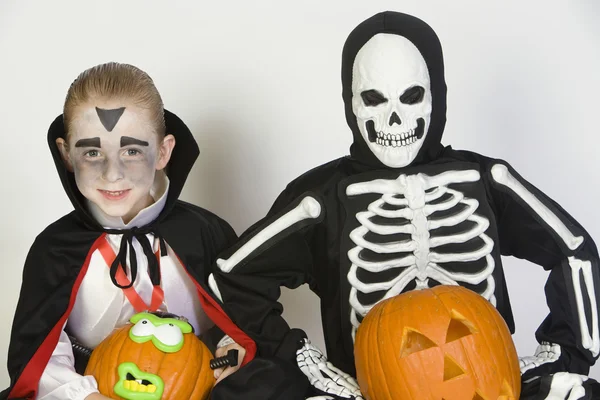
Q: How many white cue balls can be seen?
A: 0